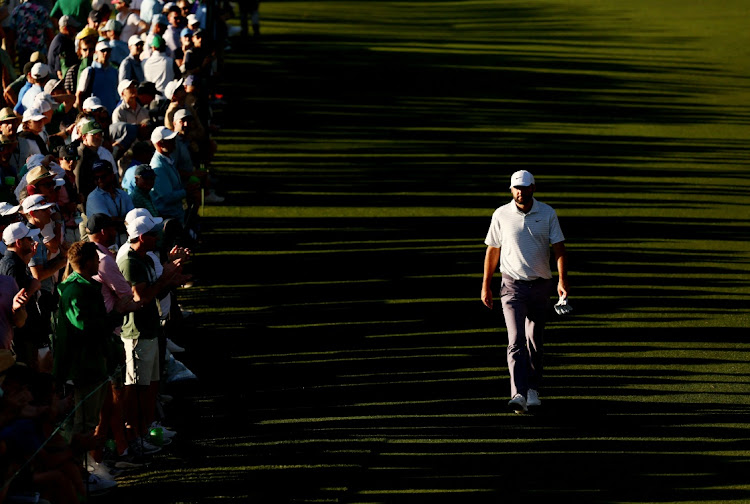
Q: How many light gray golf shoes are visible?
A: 2